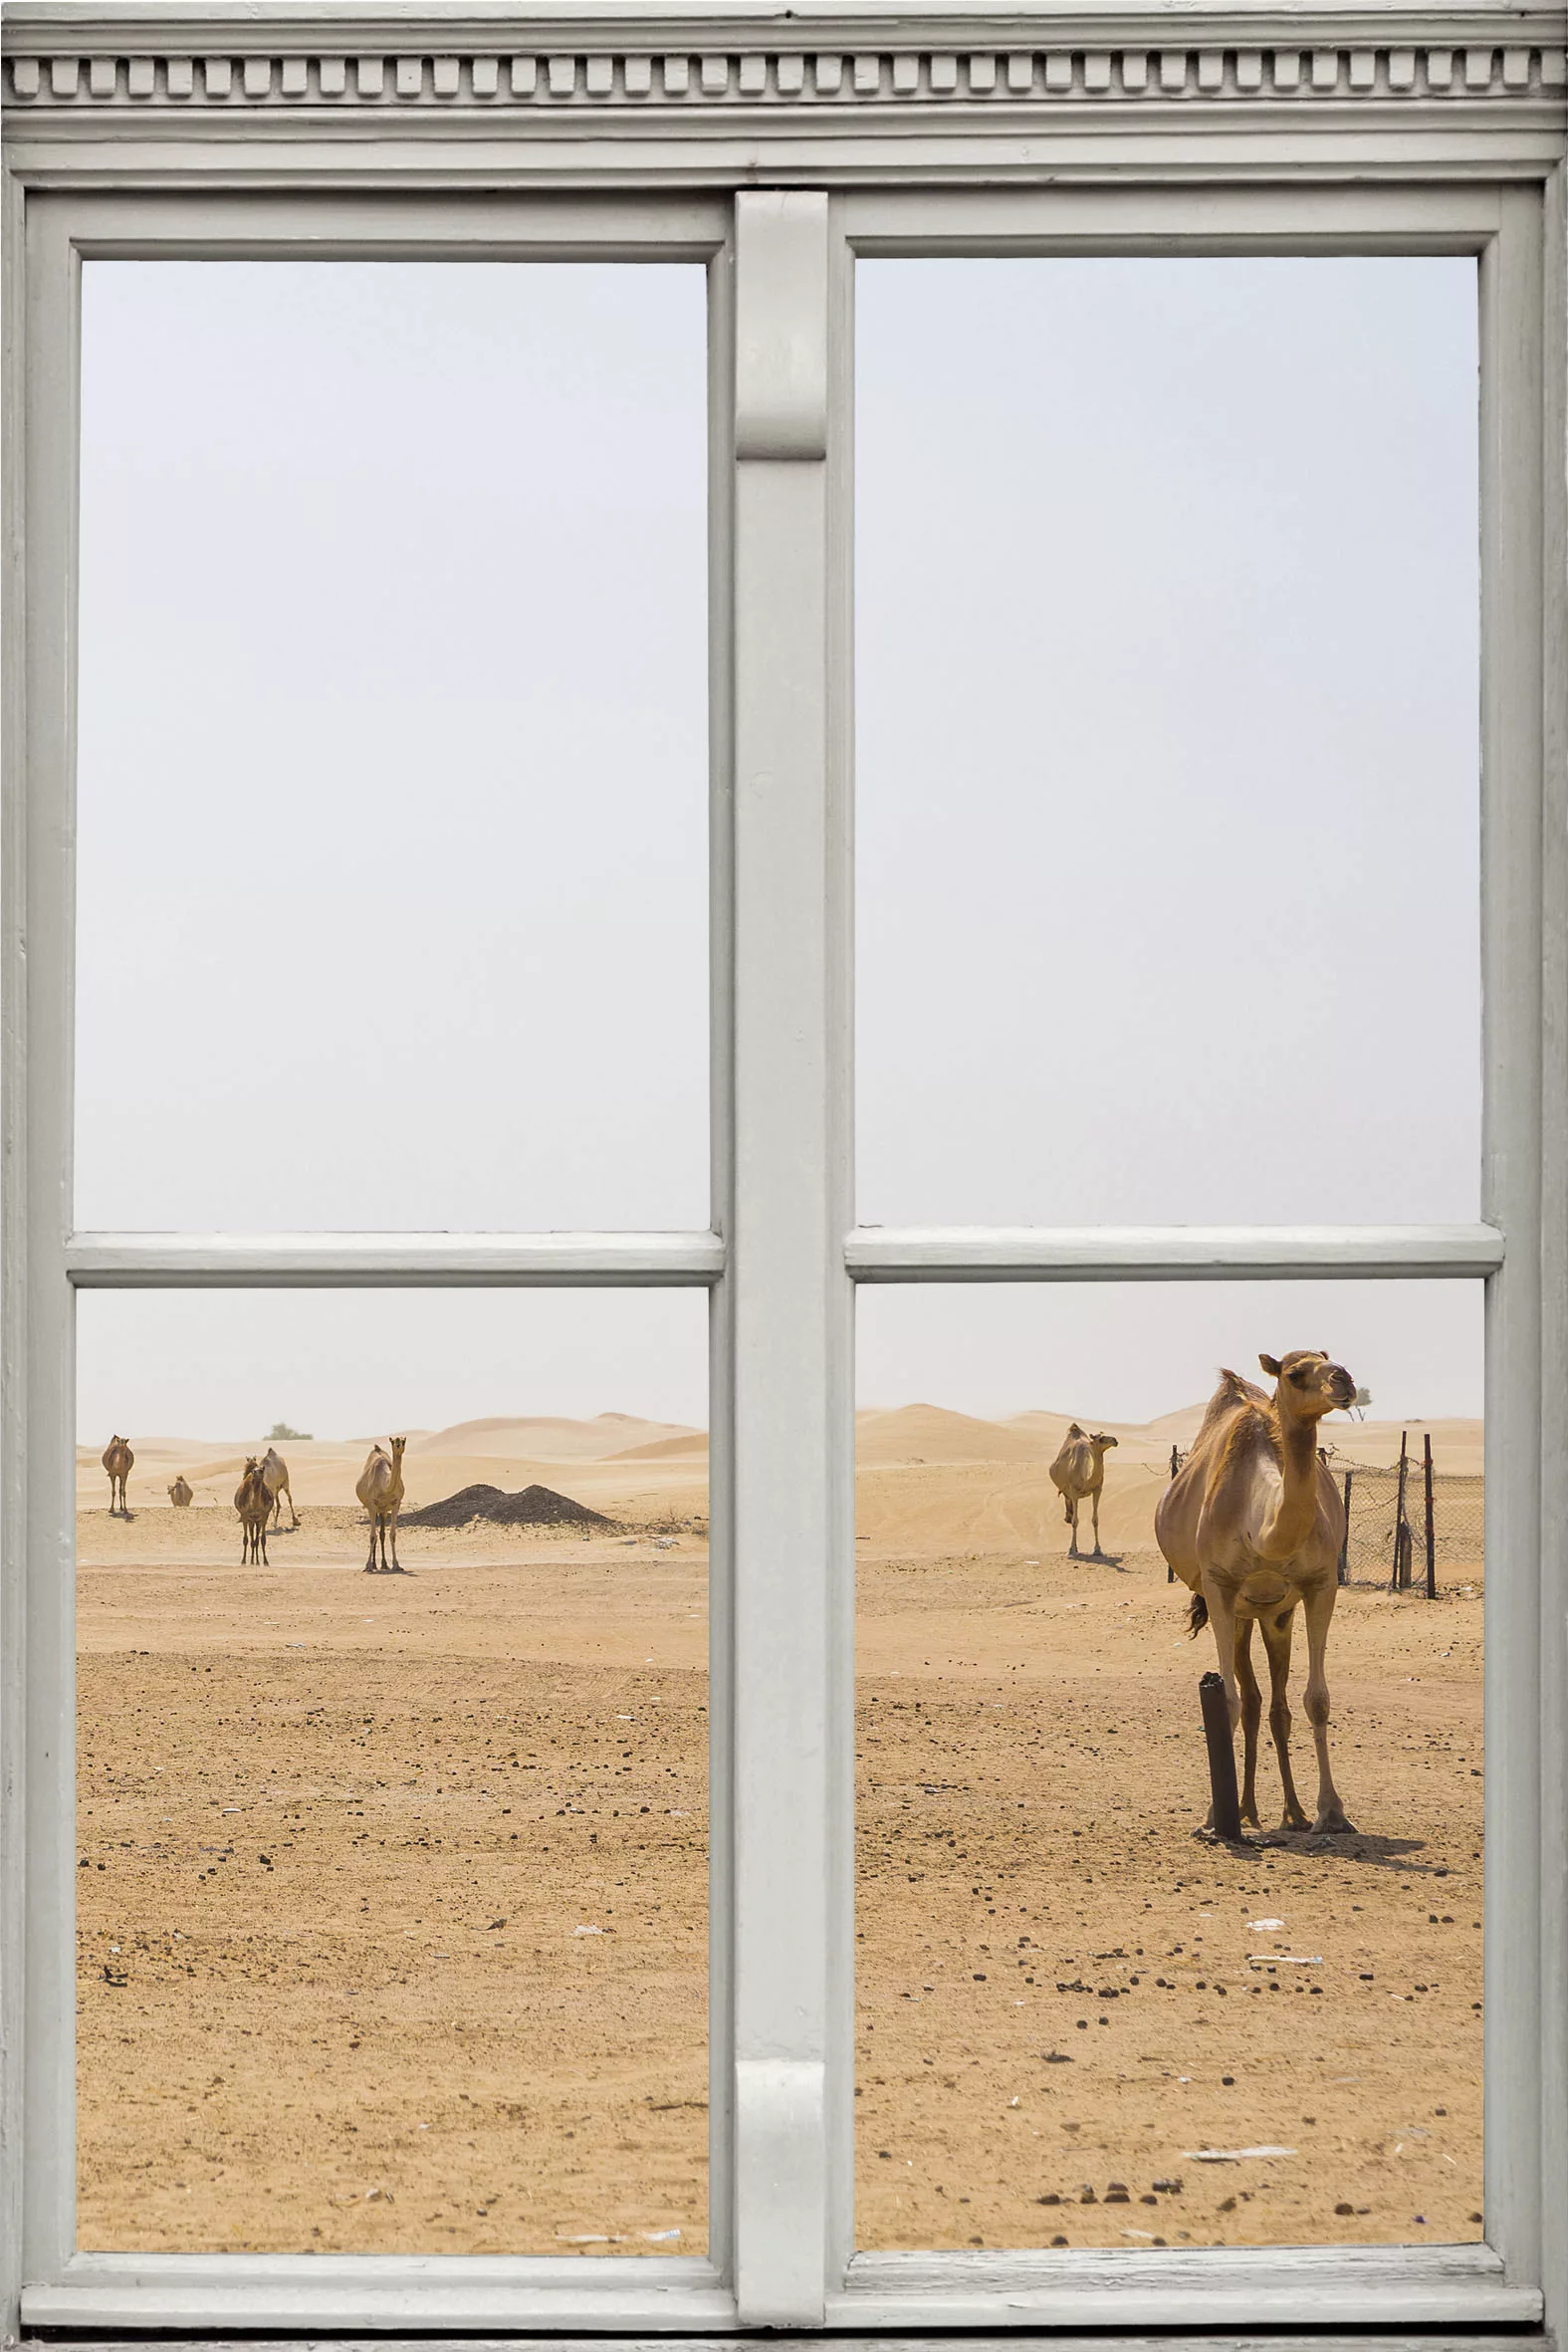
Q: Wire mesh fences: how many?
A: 1